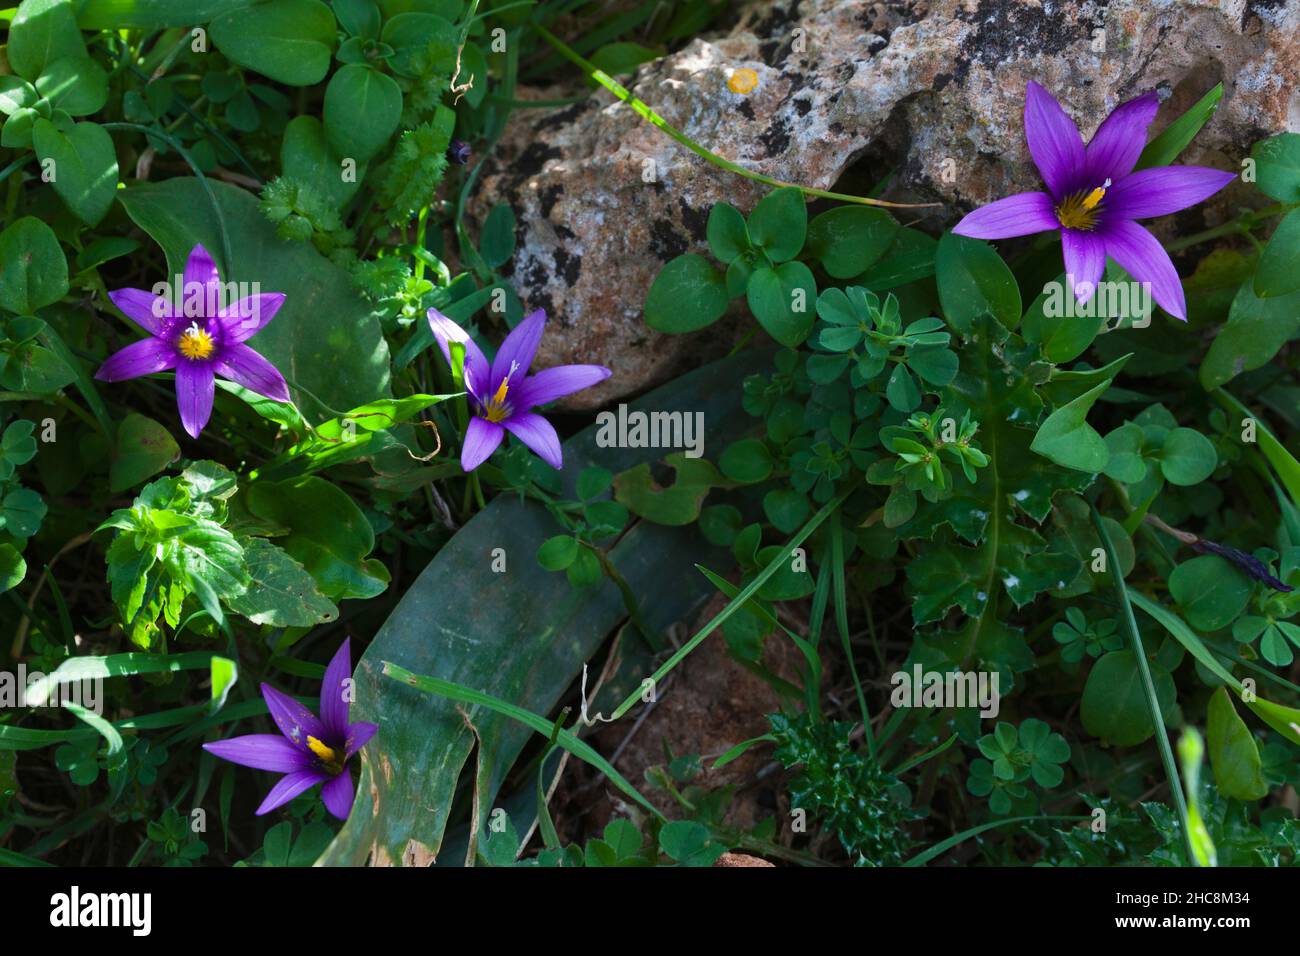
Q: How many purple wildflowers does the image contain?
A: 4